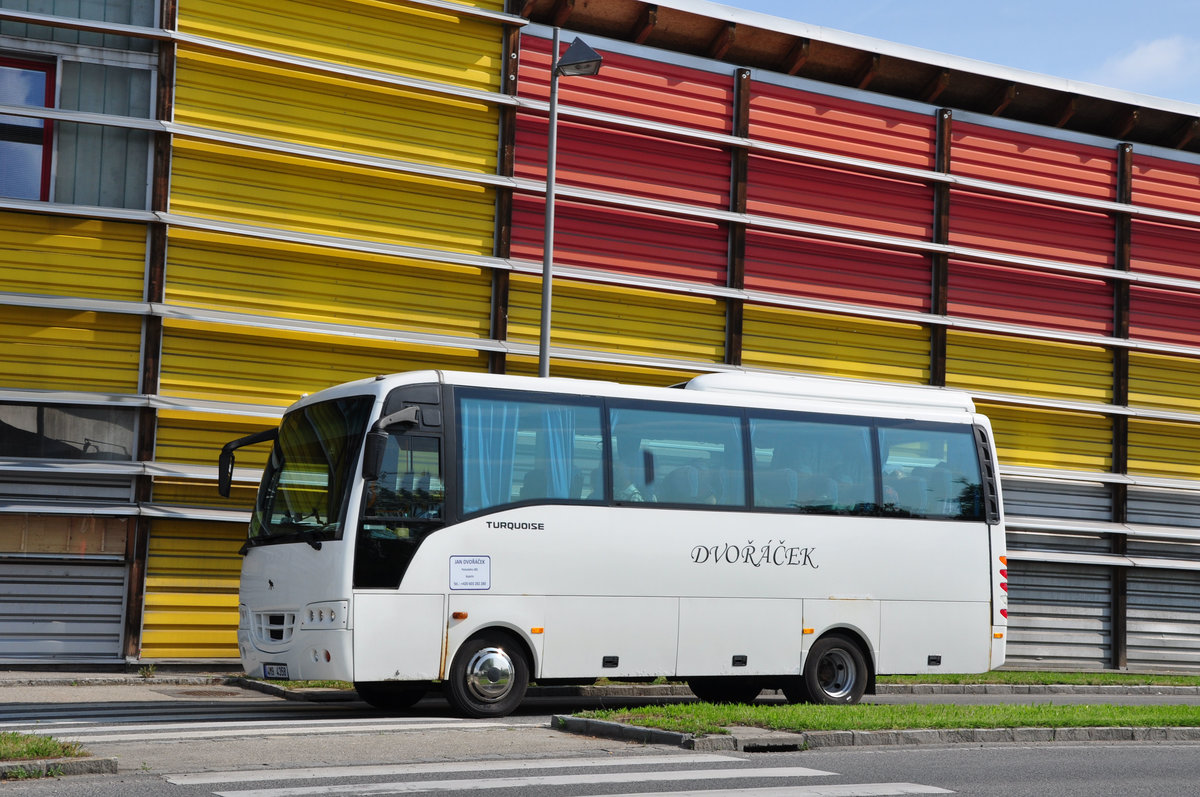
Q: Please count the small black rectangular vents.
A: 3